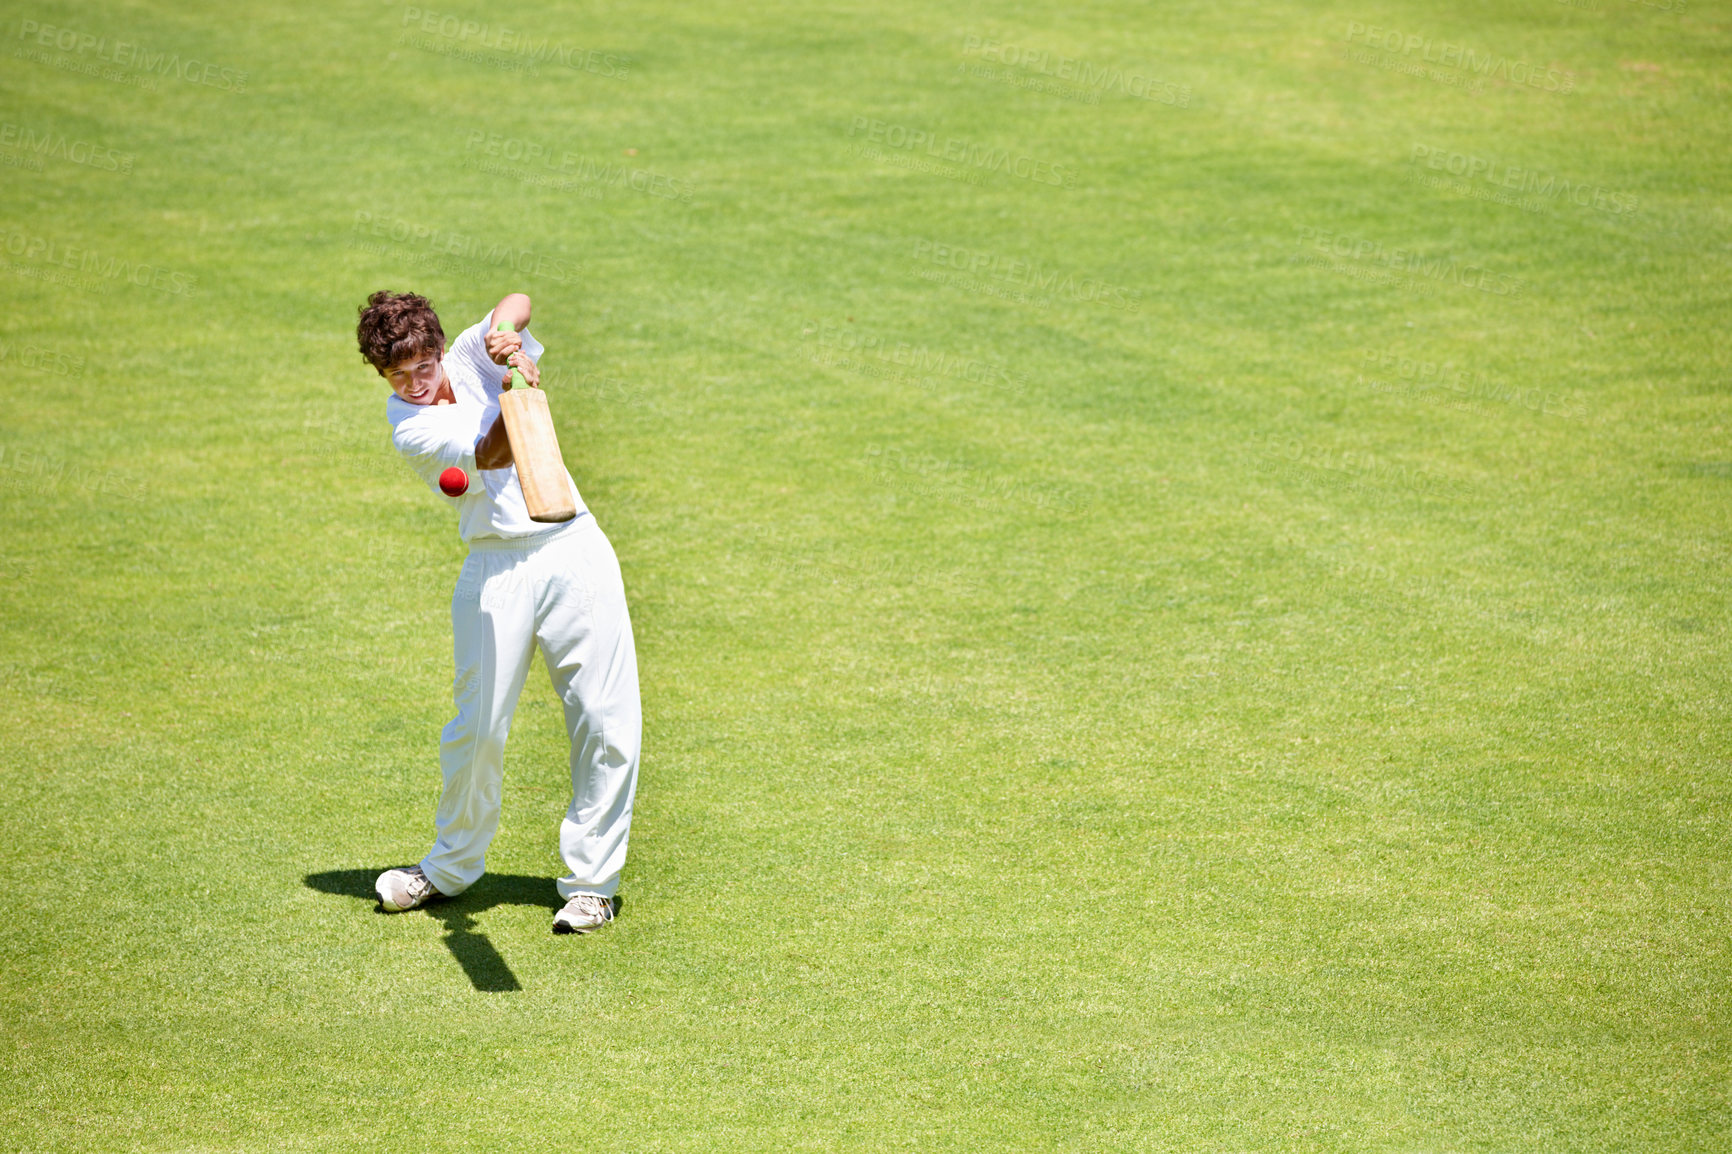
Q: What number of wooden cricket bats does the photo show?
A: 1